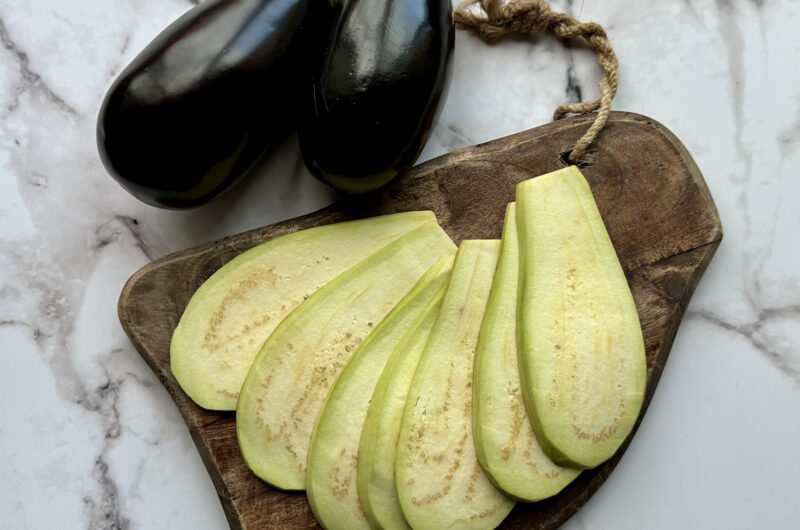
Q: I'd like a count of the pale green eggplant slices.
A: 7